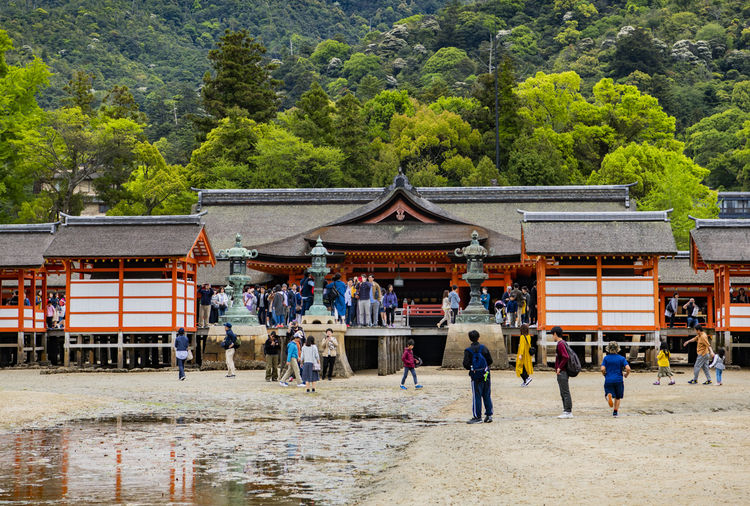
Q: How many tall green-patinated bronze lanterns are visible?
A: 3